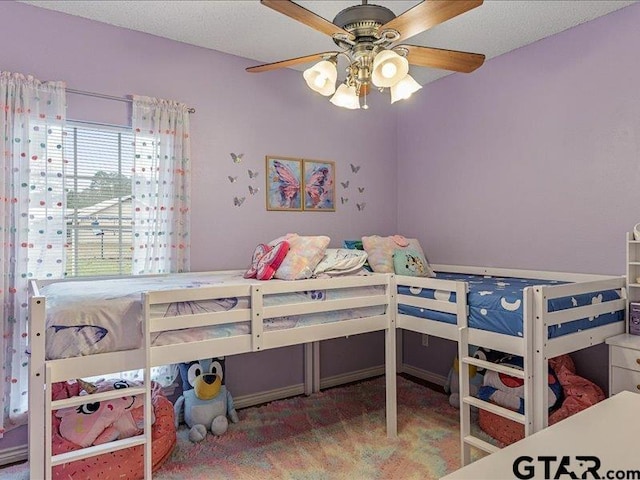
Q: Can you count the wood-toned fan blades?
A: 5